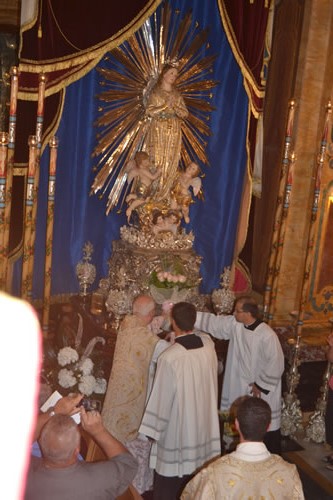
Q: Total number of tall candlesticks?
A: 9